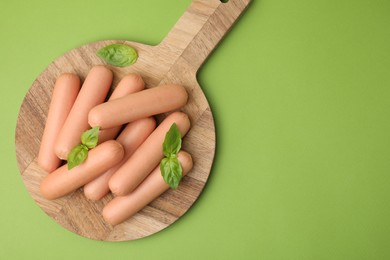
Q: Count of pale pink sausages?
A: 8